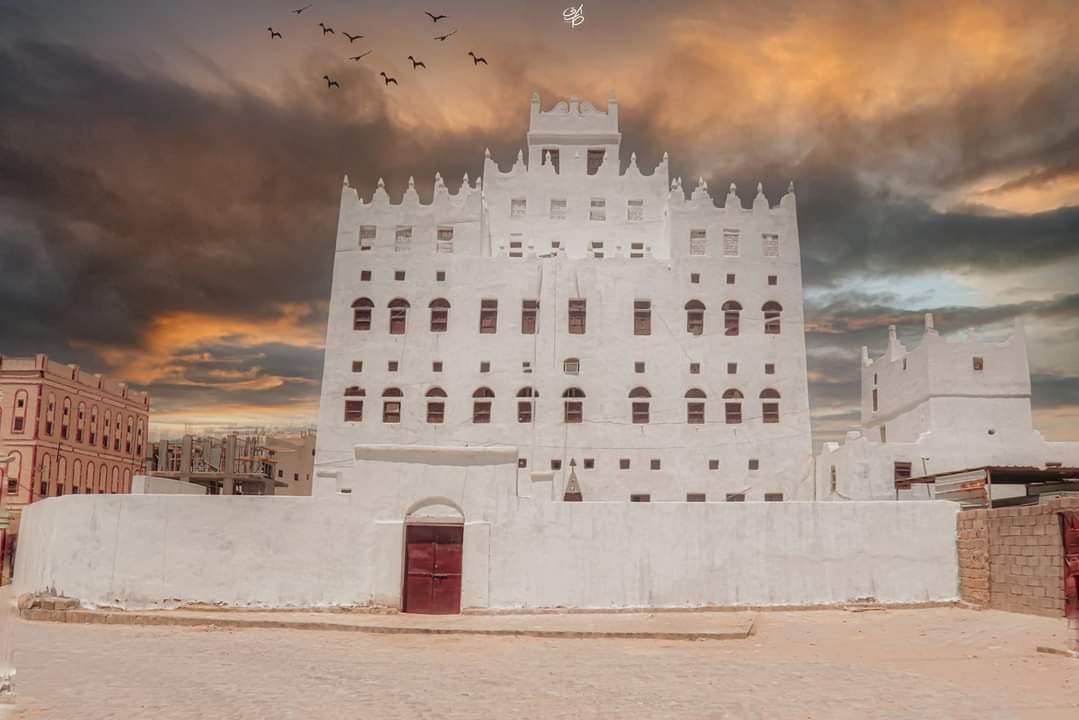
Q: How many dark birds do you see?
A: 11